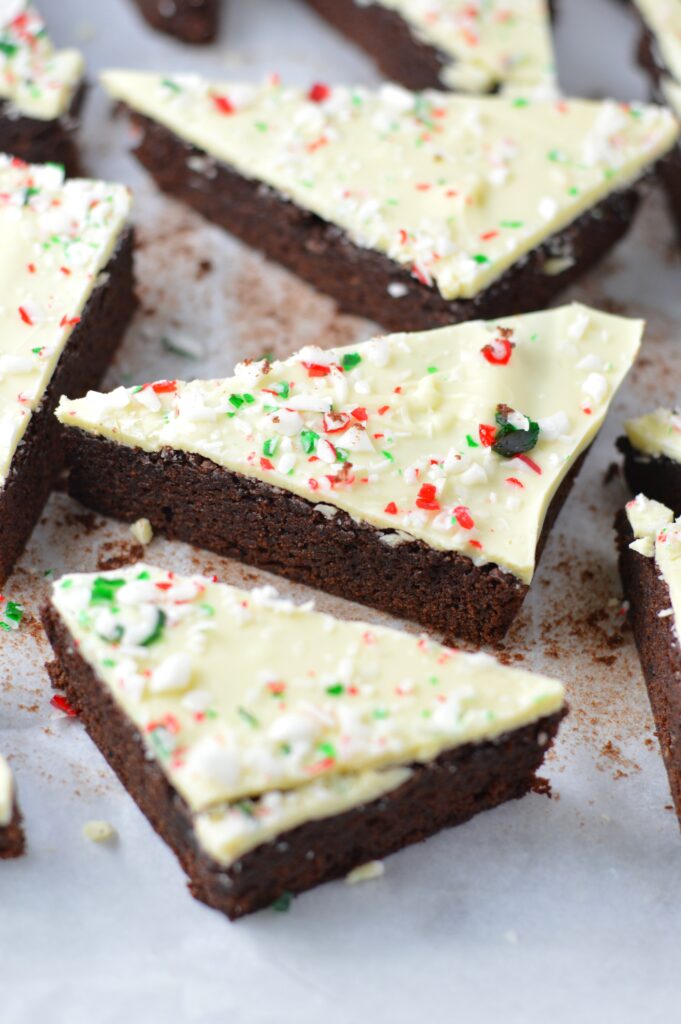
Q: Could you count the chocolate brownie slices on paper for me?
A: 11